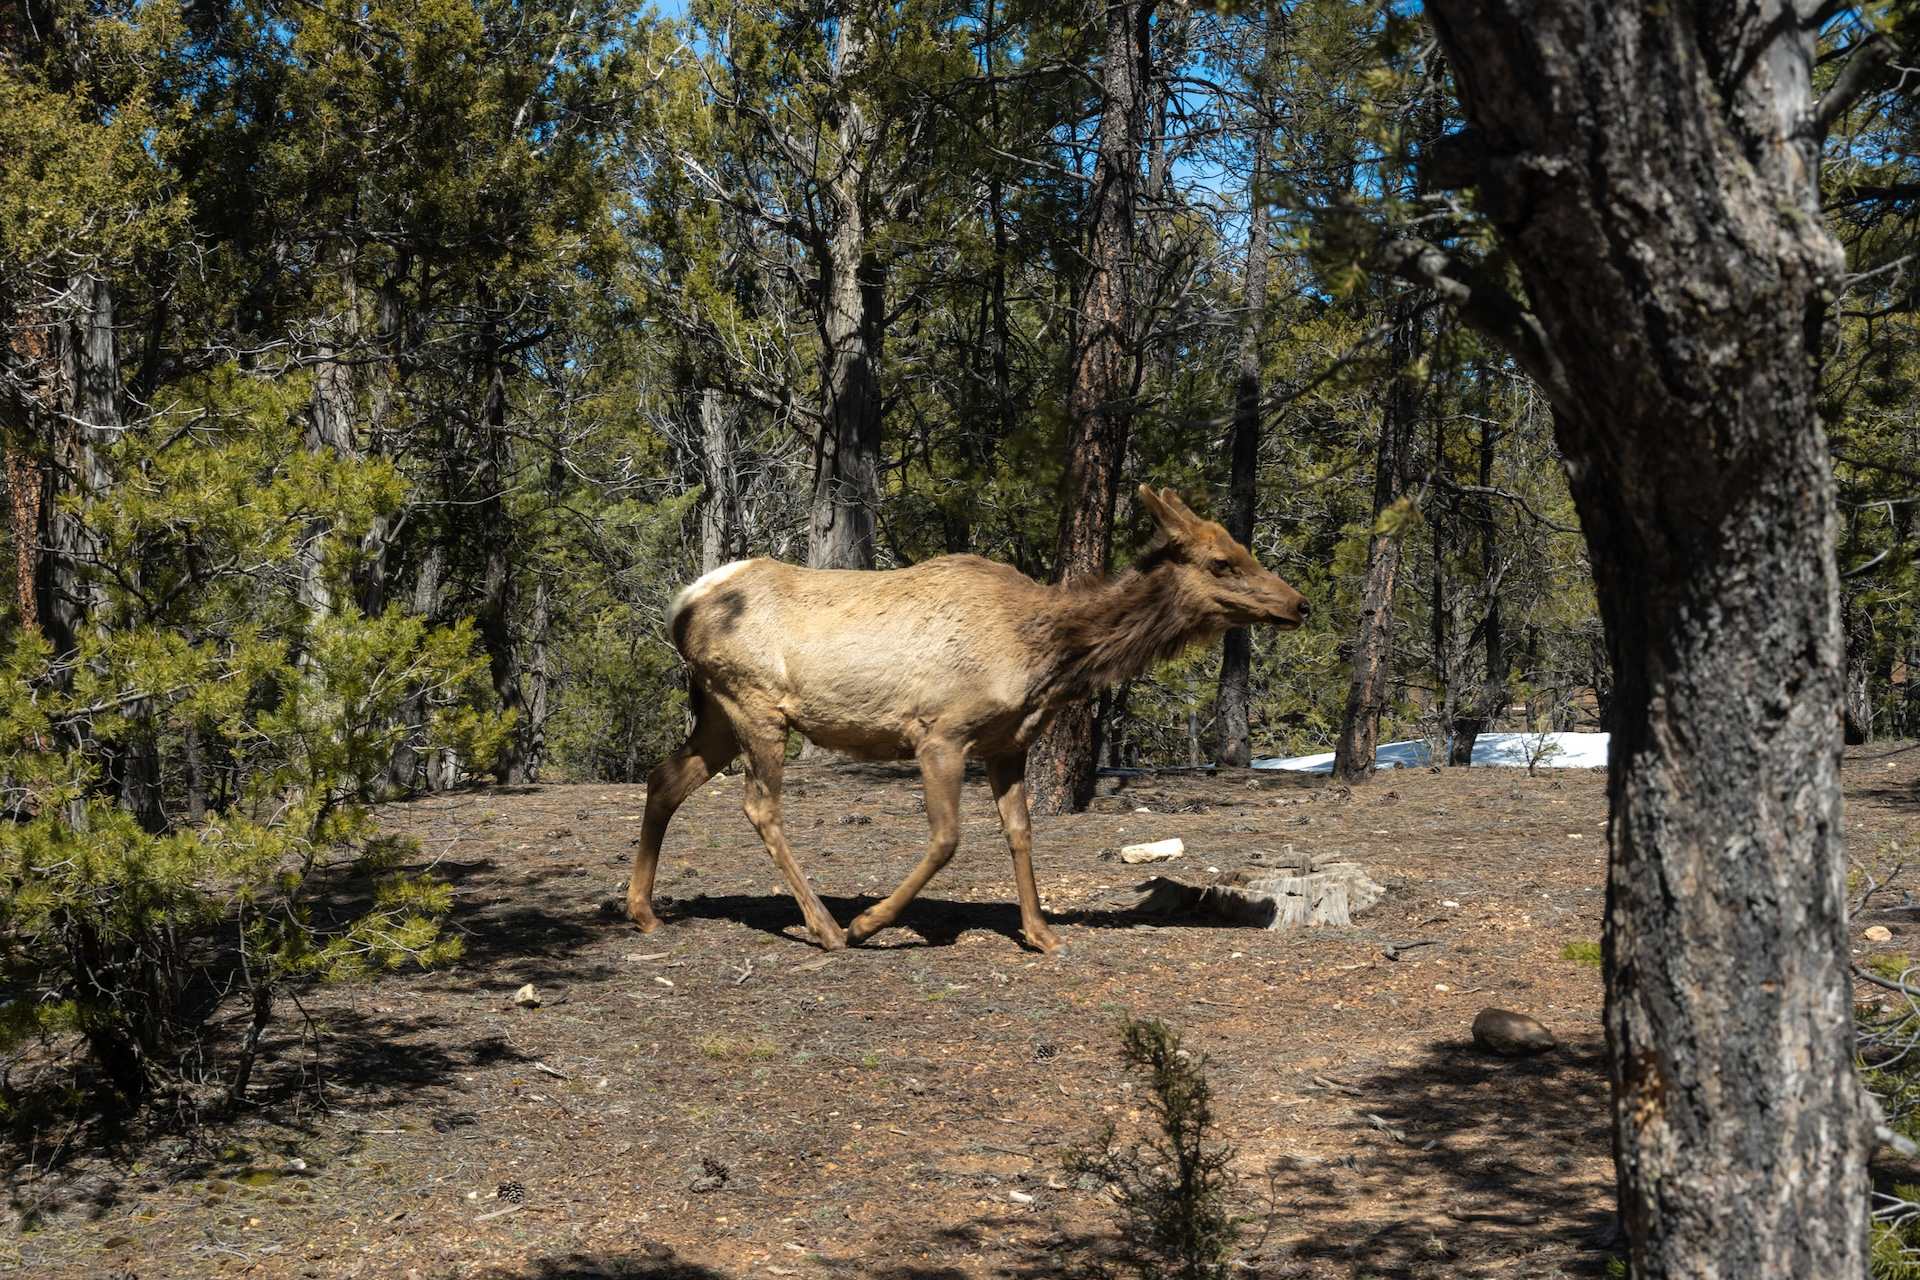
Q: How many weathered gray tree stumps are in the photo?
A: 1